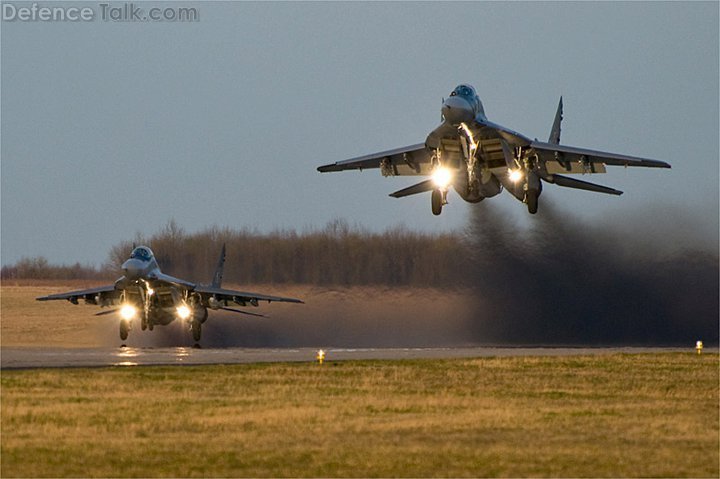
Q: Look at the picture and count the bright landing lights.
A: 4